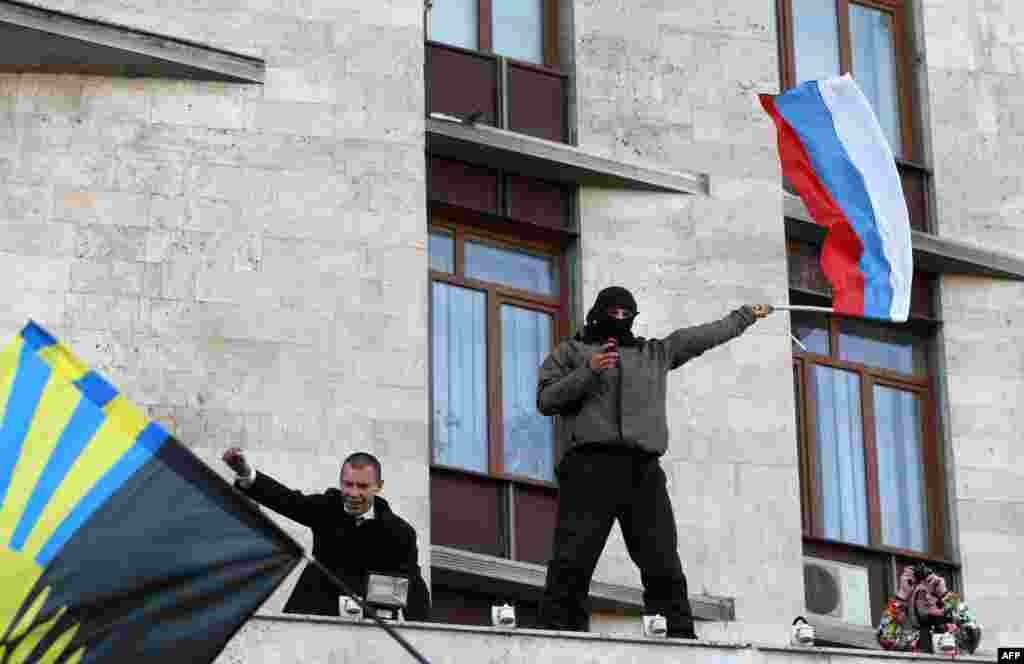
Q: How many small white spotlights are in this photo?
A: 5